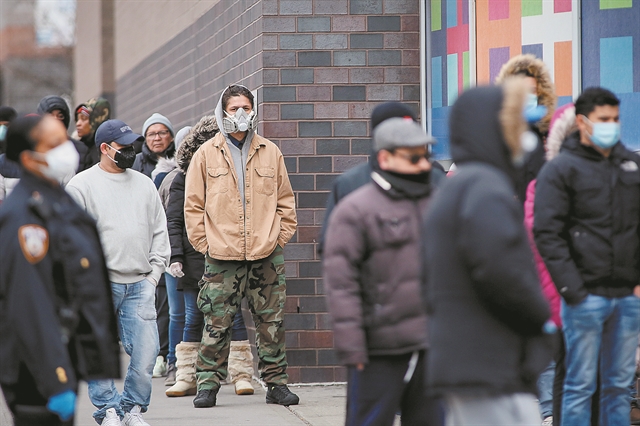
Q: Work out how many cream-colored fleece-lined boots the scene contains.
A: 2